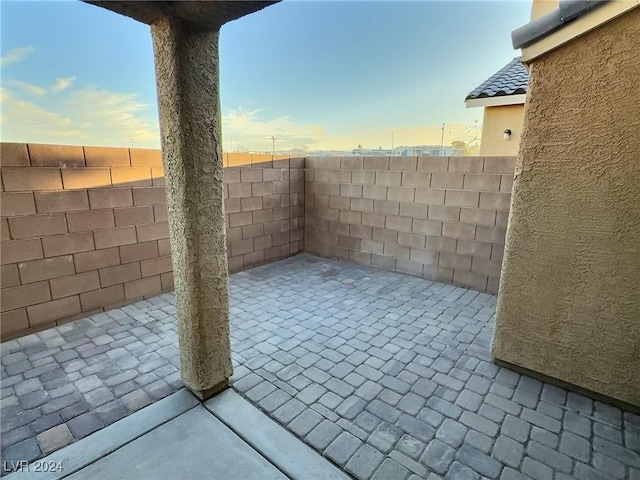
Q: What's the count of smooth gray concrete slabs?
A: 3